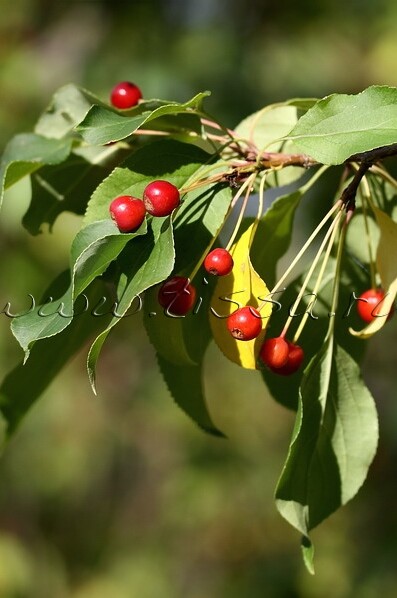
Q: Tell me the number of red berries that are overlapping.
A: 2